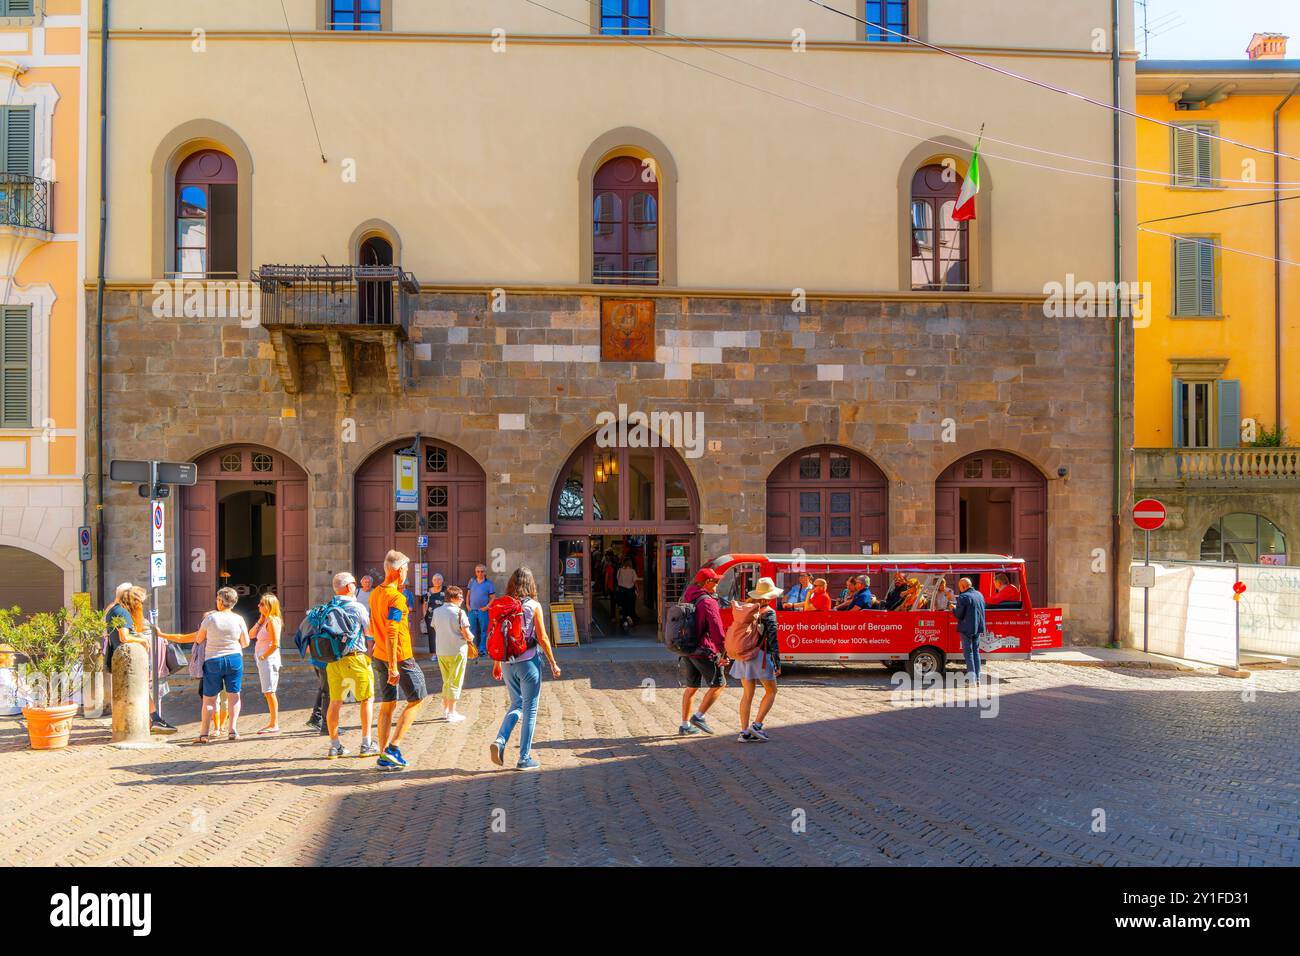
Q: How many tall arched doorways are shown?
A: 5